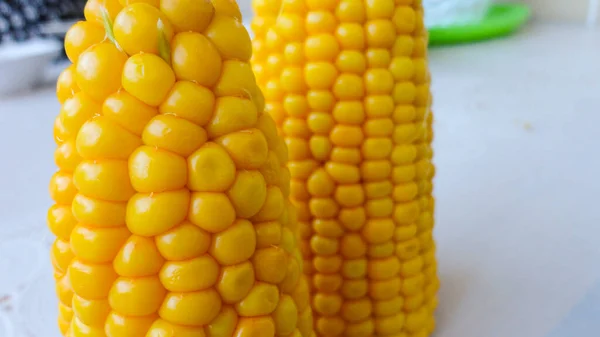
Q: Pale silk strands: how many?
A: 2